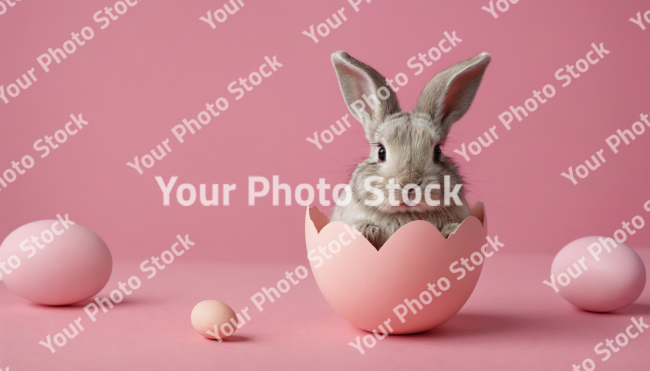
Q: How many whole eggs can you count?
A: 3